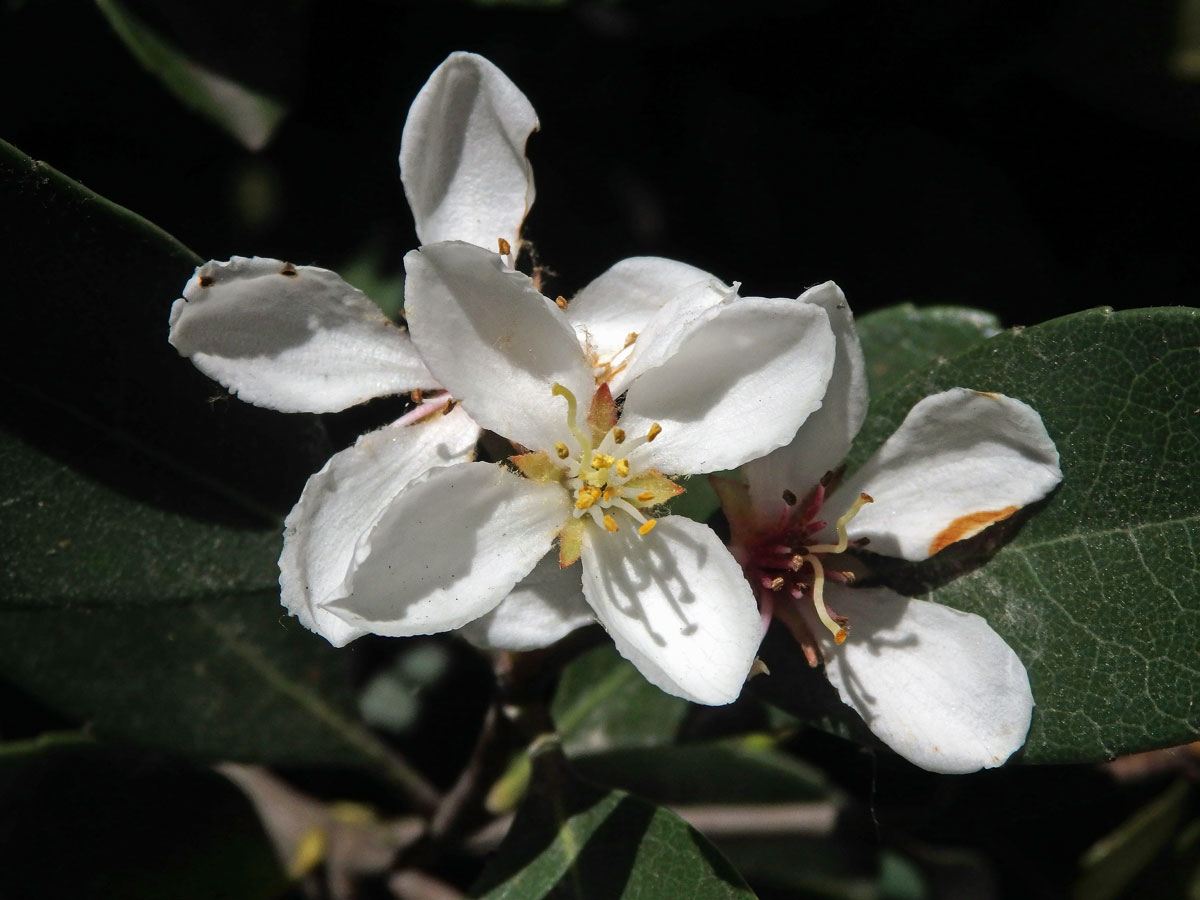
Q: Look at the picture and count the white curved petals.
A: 13